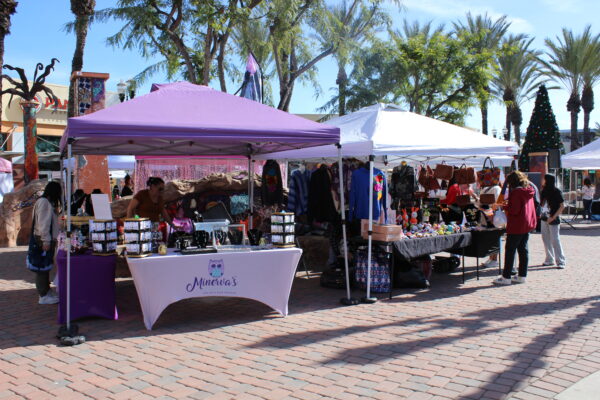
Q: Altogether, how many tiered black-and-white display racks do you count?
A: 3